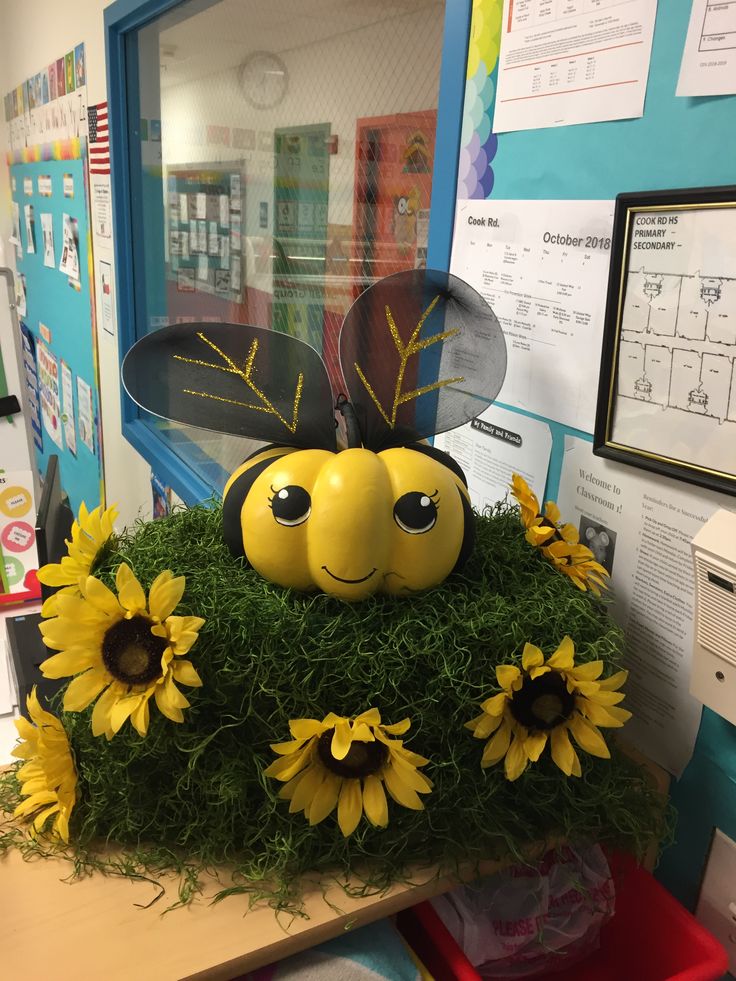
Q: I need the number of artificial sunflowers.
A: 6